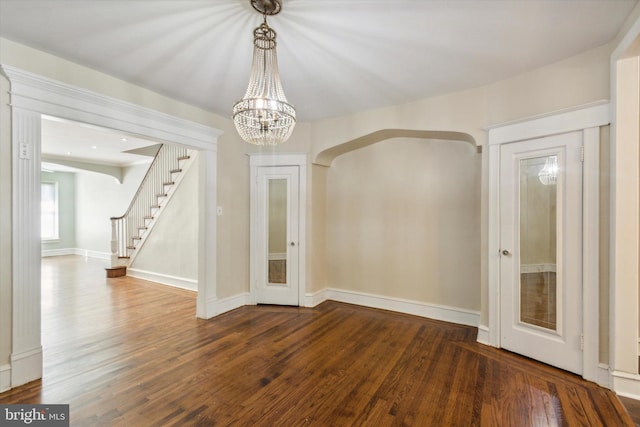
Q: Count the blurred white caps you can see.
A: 0